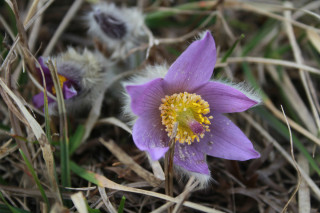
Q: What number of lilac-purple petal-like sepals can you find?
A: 6